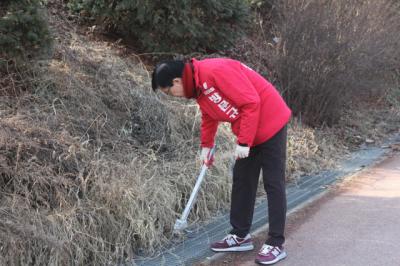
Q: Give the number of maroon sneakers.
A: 2